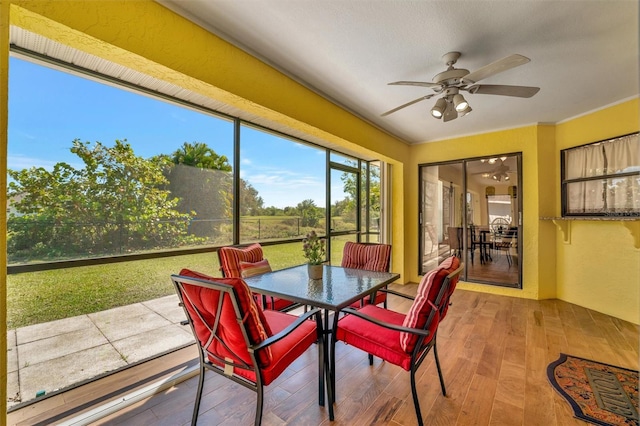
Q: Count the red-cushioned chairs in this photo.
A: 4